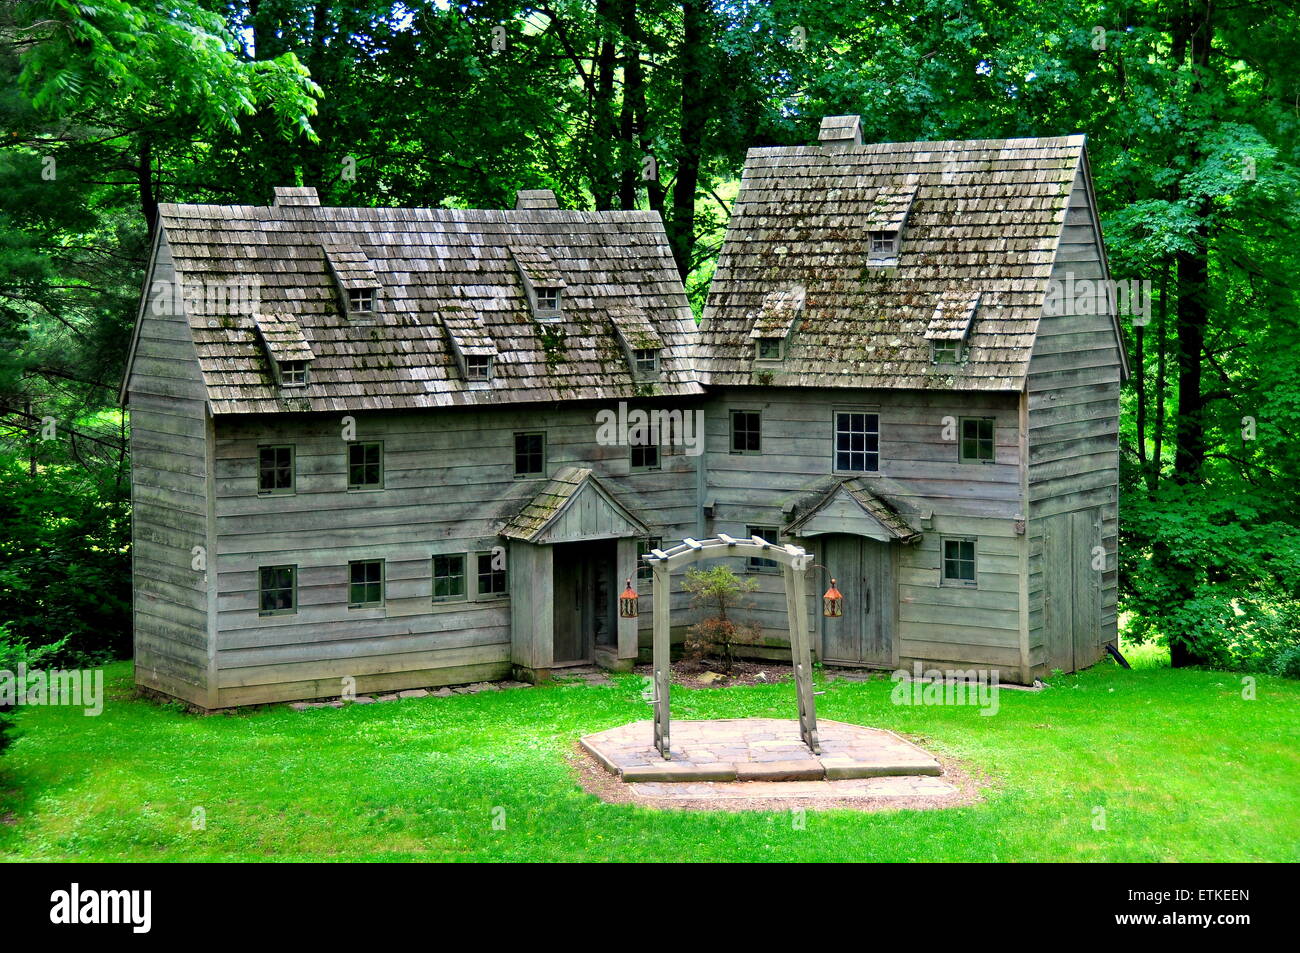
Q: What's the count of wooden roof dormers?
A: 8